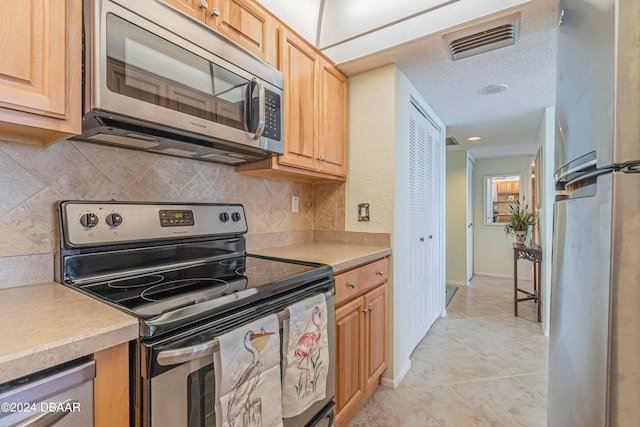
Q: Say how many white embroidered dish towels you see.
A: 2